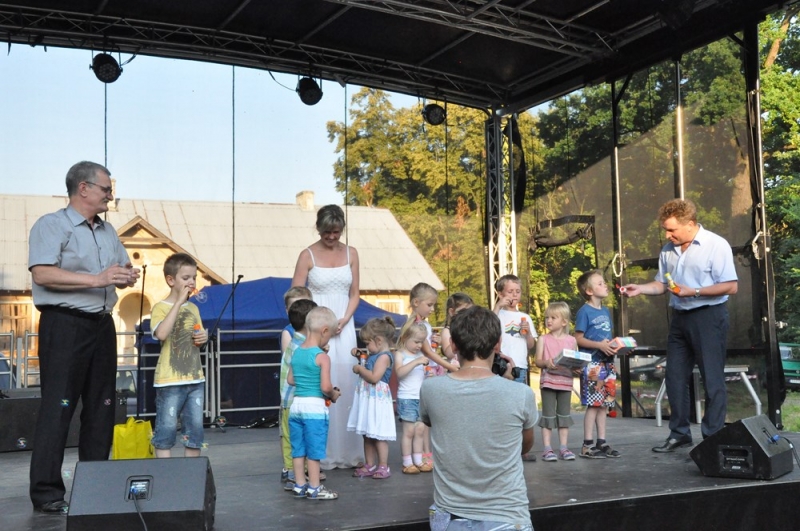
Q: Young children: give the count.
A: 11